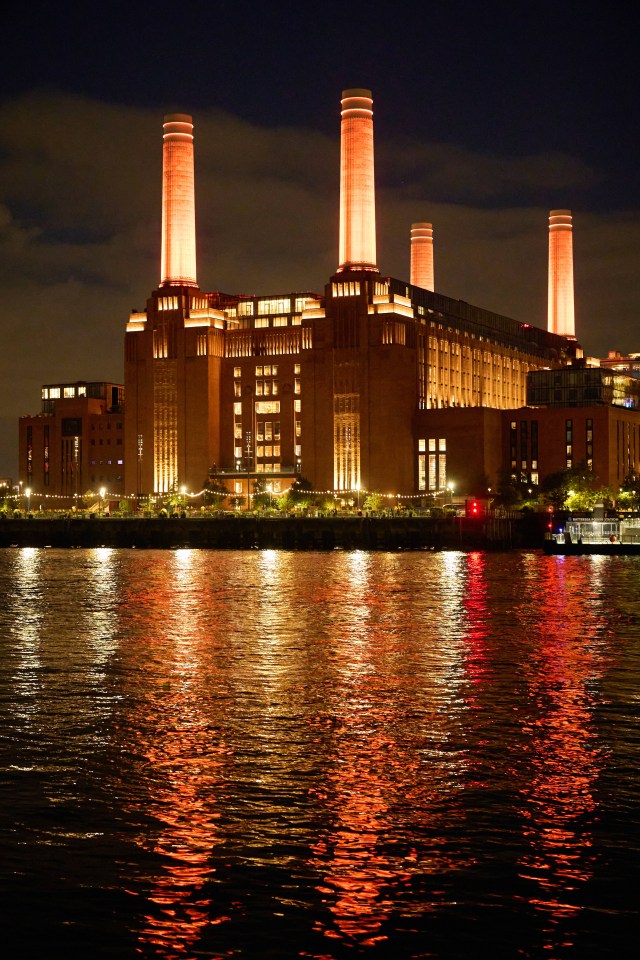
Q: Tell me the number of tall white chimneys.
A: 4